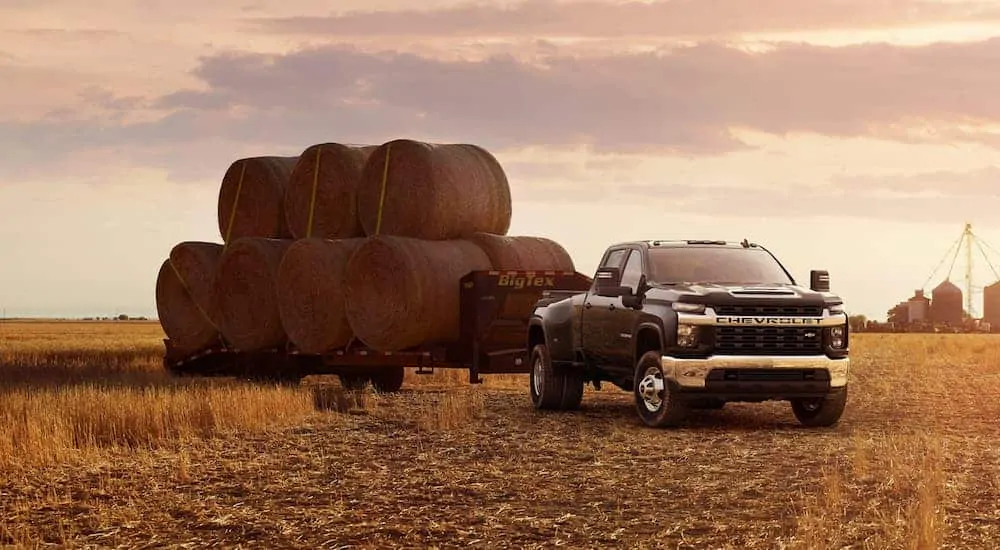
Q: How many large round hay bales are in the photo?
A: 8